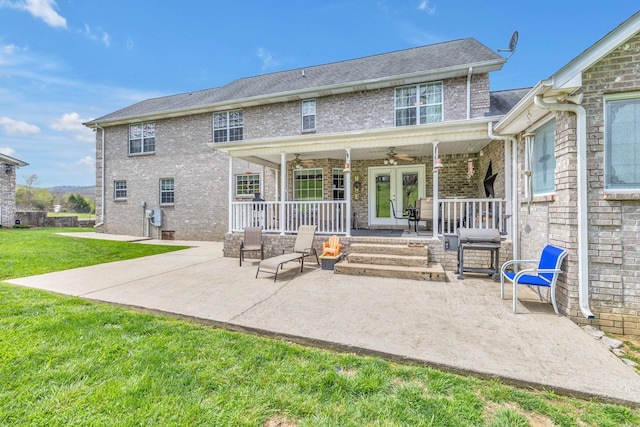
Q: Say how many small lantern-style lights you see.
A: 2